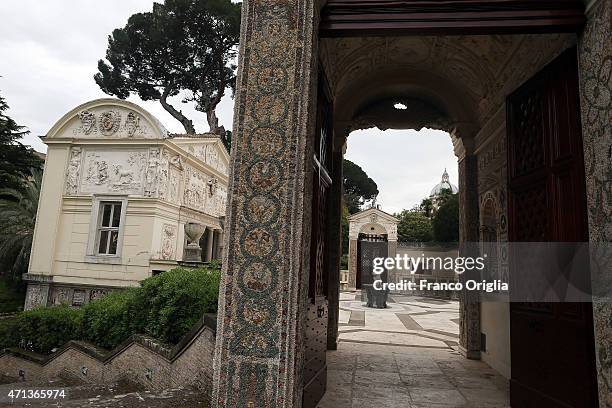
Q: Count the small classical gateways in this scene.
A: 1